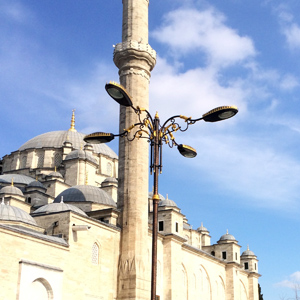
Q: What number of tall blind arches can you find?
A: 4